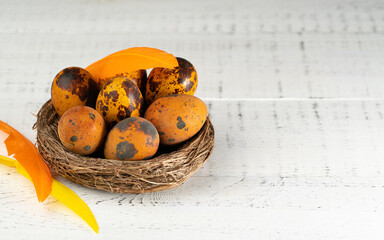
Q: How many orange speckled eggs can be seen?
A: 7